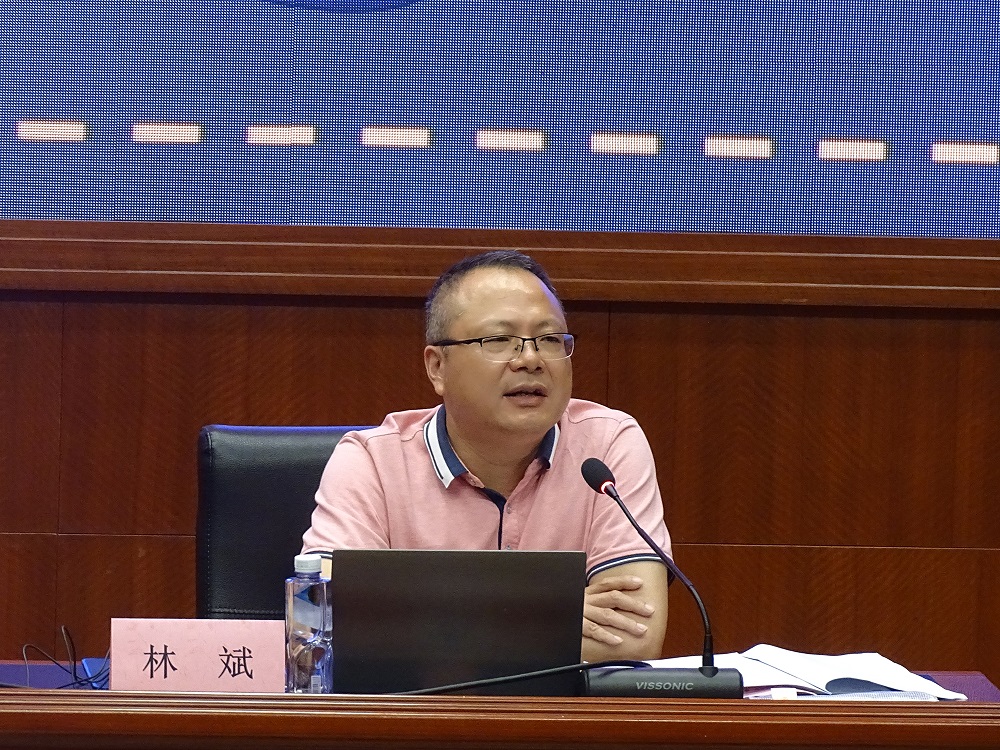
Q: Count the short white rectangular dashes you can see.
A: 9